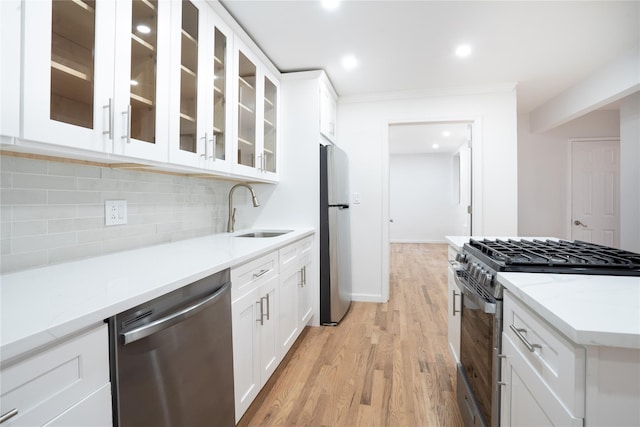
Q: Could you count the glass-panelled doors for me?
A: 6